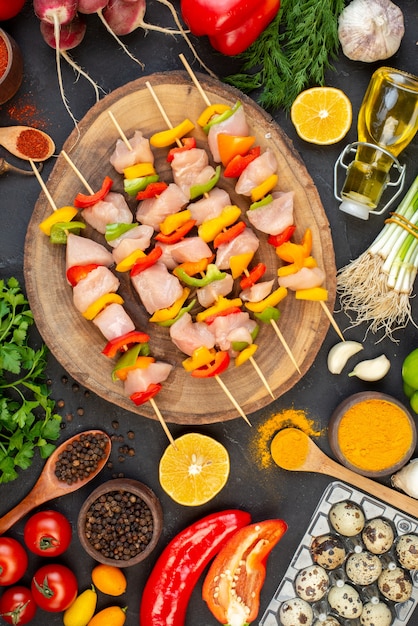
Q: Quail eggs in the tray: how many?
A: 11